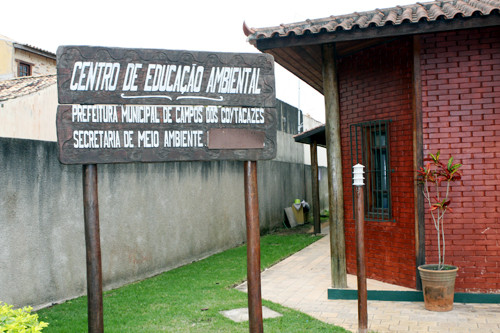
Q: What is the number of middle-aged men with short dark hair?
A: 0